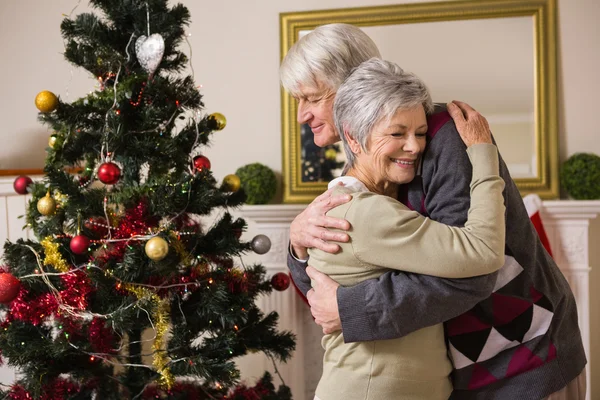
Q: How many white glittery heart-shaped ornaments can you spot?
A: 1